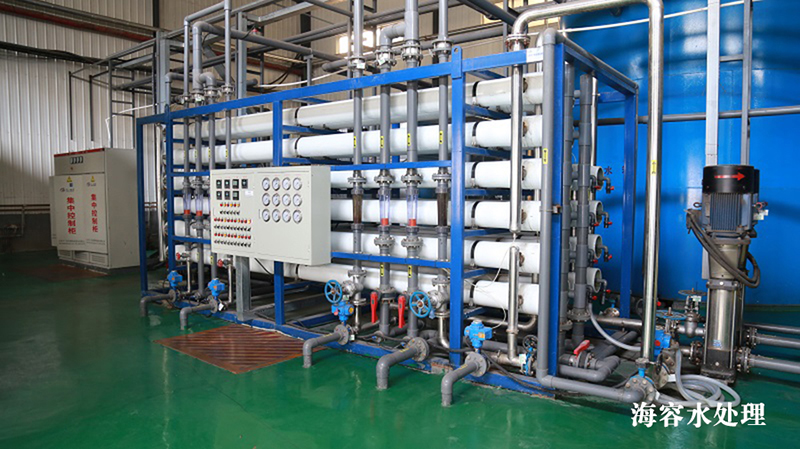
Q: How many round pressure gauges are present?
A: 12